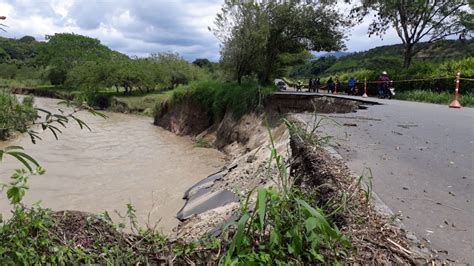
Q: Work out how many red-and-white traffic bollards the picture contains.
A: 3